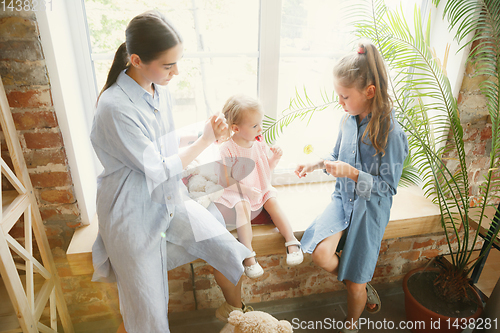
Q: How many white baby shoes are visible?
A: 2